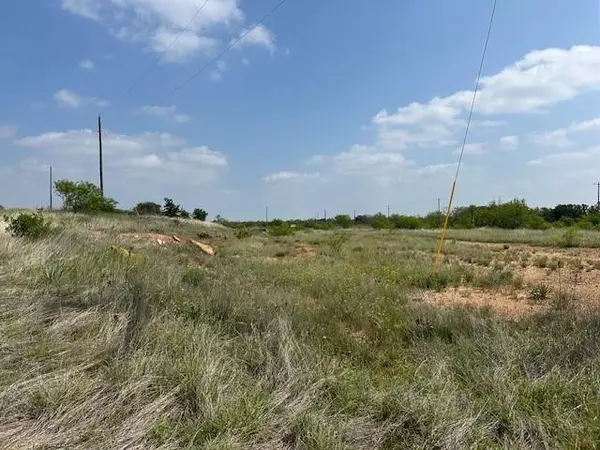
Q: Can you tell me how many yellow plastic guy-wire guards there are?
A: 1